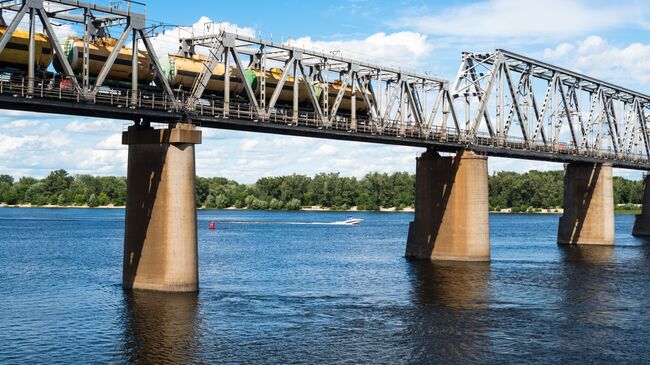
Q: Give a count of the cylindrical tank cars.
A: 5